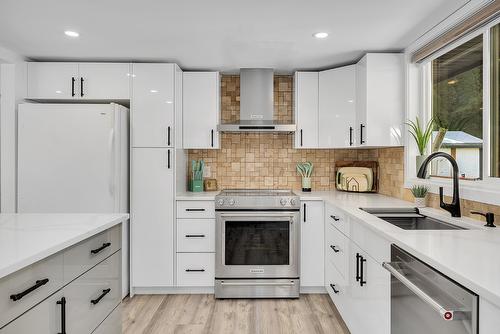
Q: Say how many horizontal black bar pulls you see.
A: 9